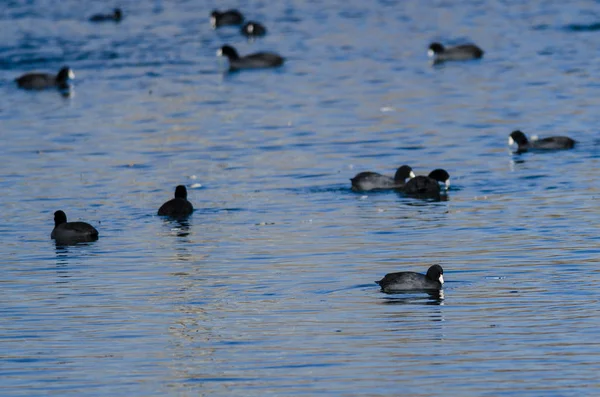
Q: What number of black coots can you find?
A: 12